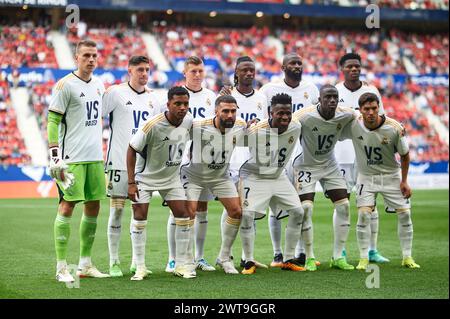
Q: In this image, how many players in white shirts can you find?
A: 11